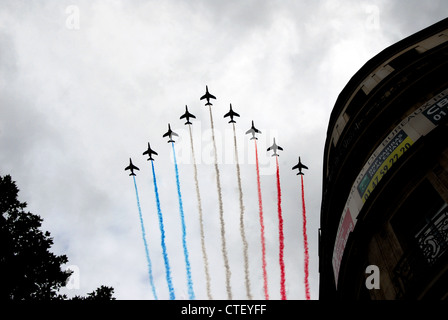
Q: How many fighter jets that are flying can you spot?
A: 9